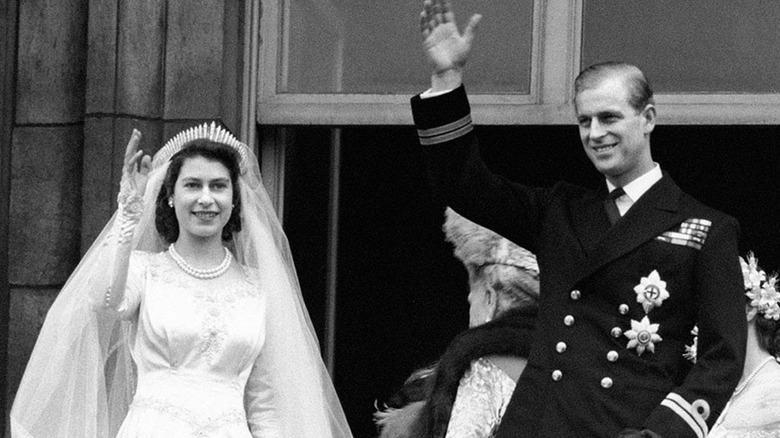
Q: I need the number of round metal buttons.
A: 8